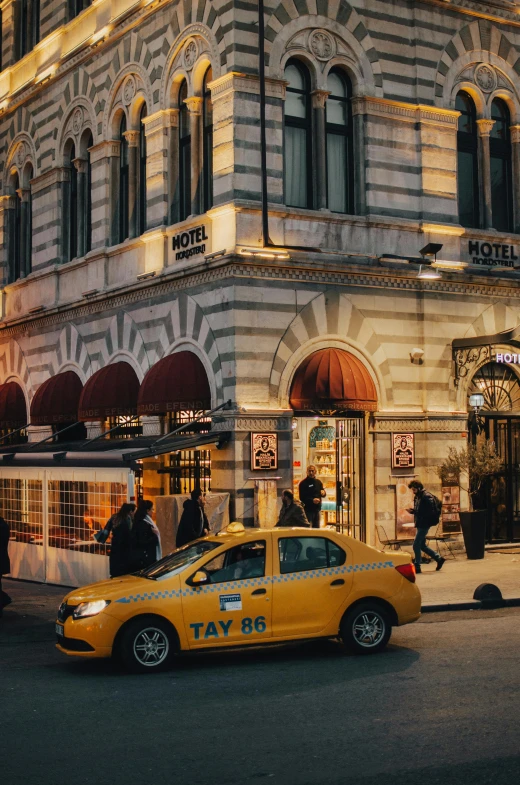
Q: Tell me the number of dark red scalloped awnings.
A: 5